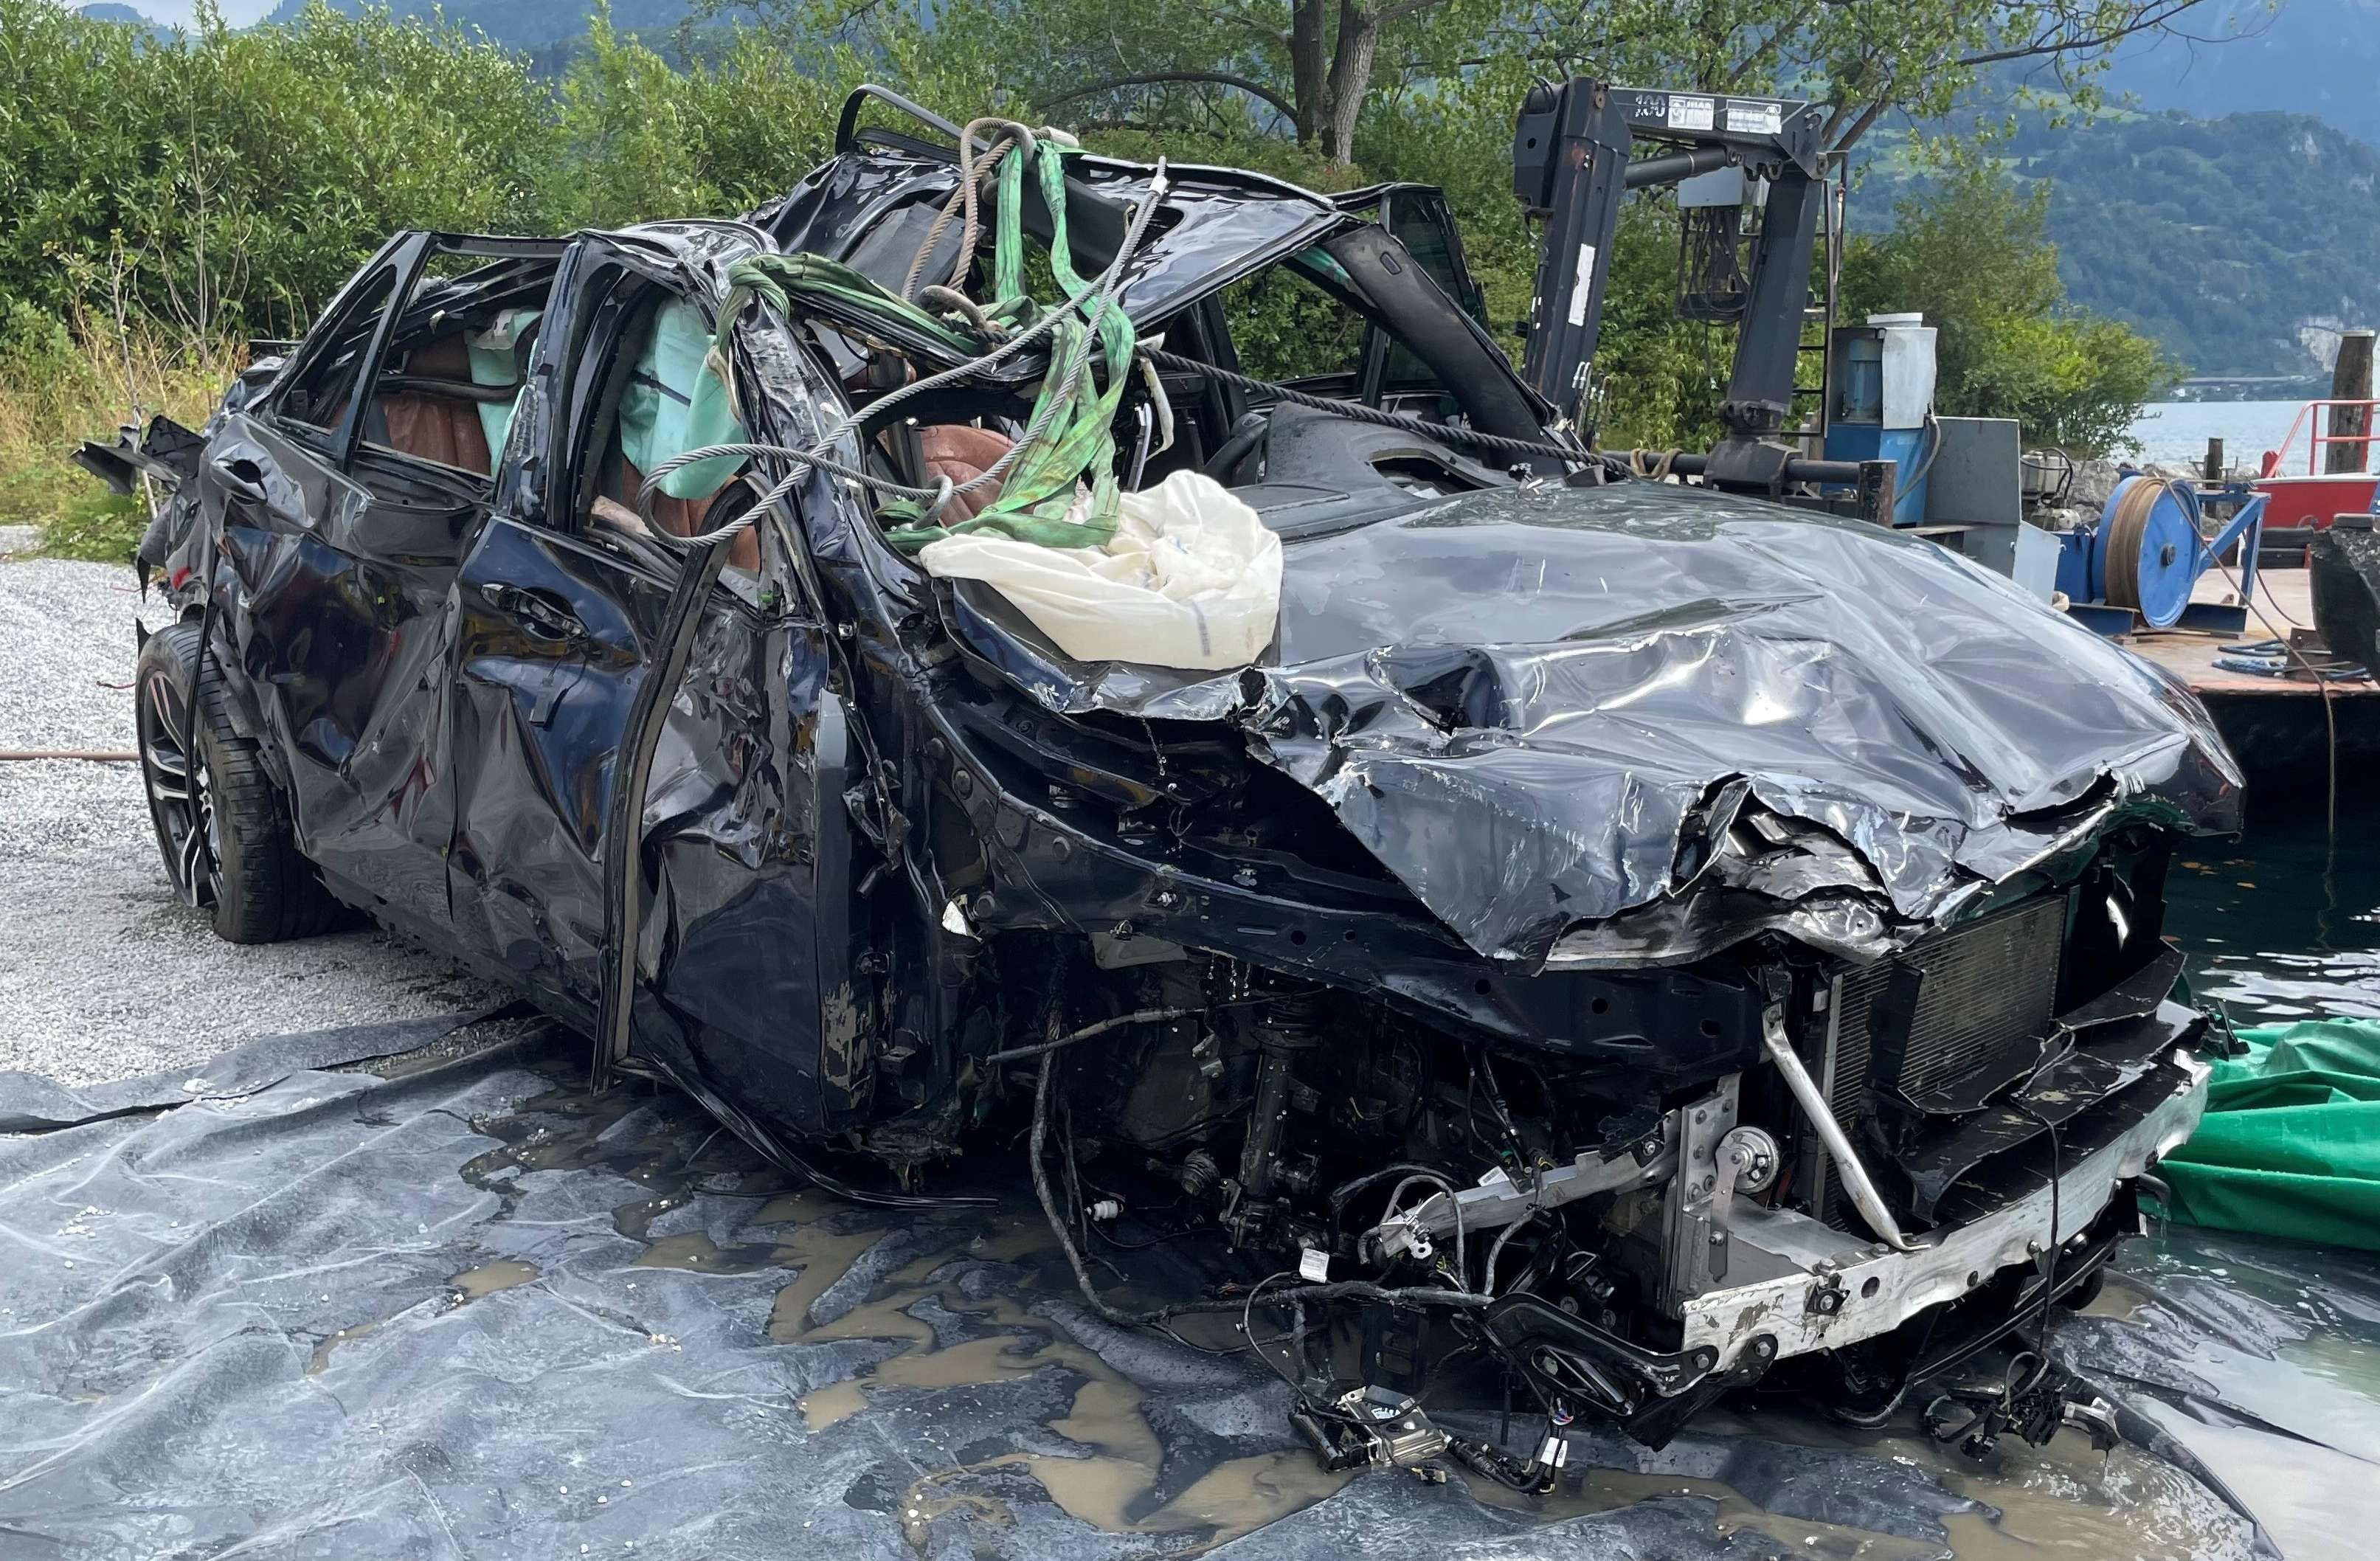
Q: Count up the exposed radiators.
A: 1